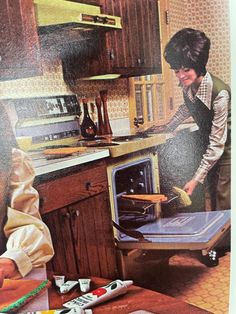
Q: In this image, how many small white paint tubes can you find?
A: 3